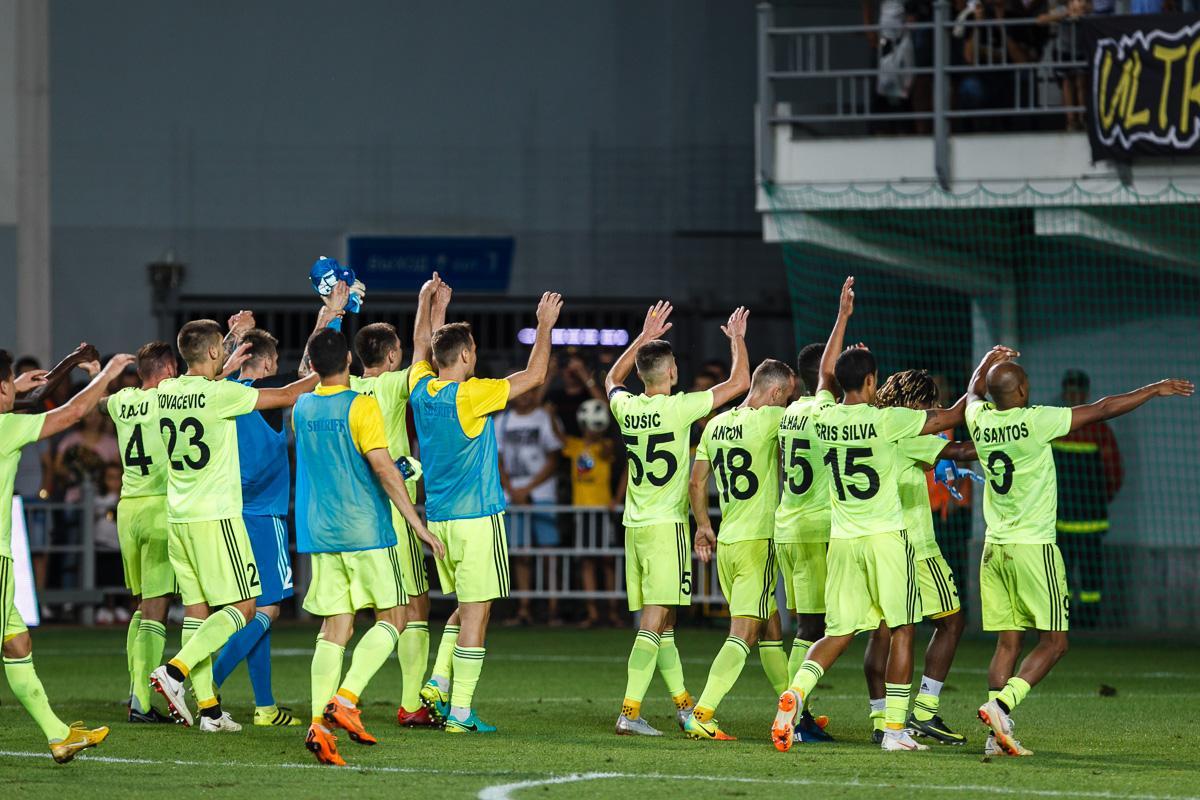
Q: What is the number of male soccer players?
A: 13